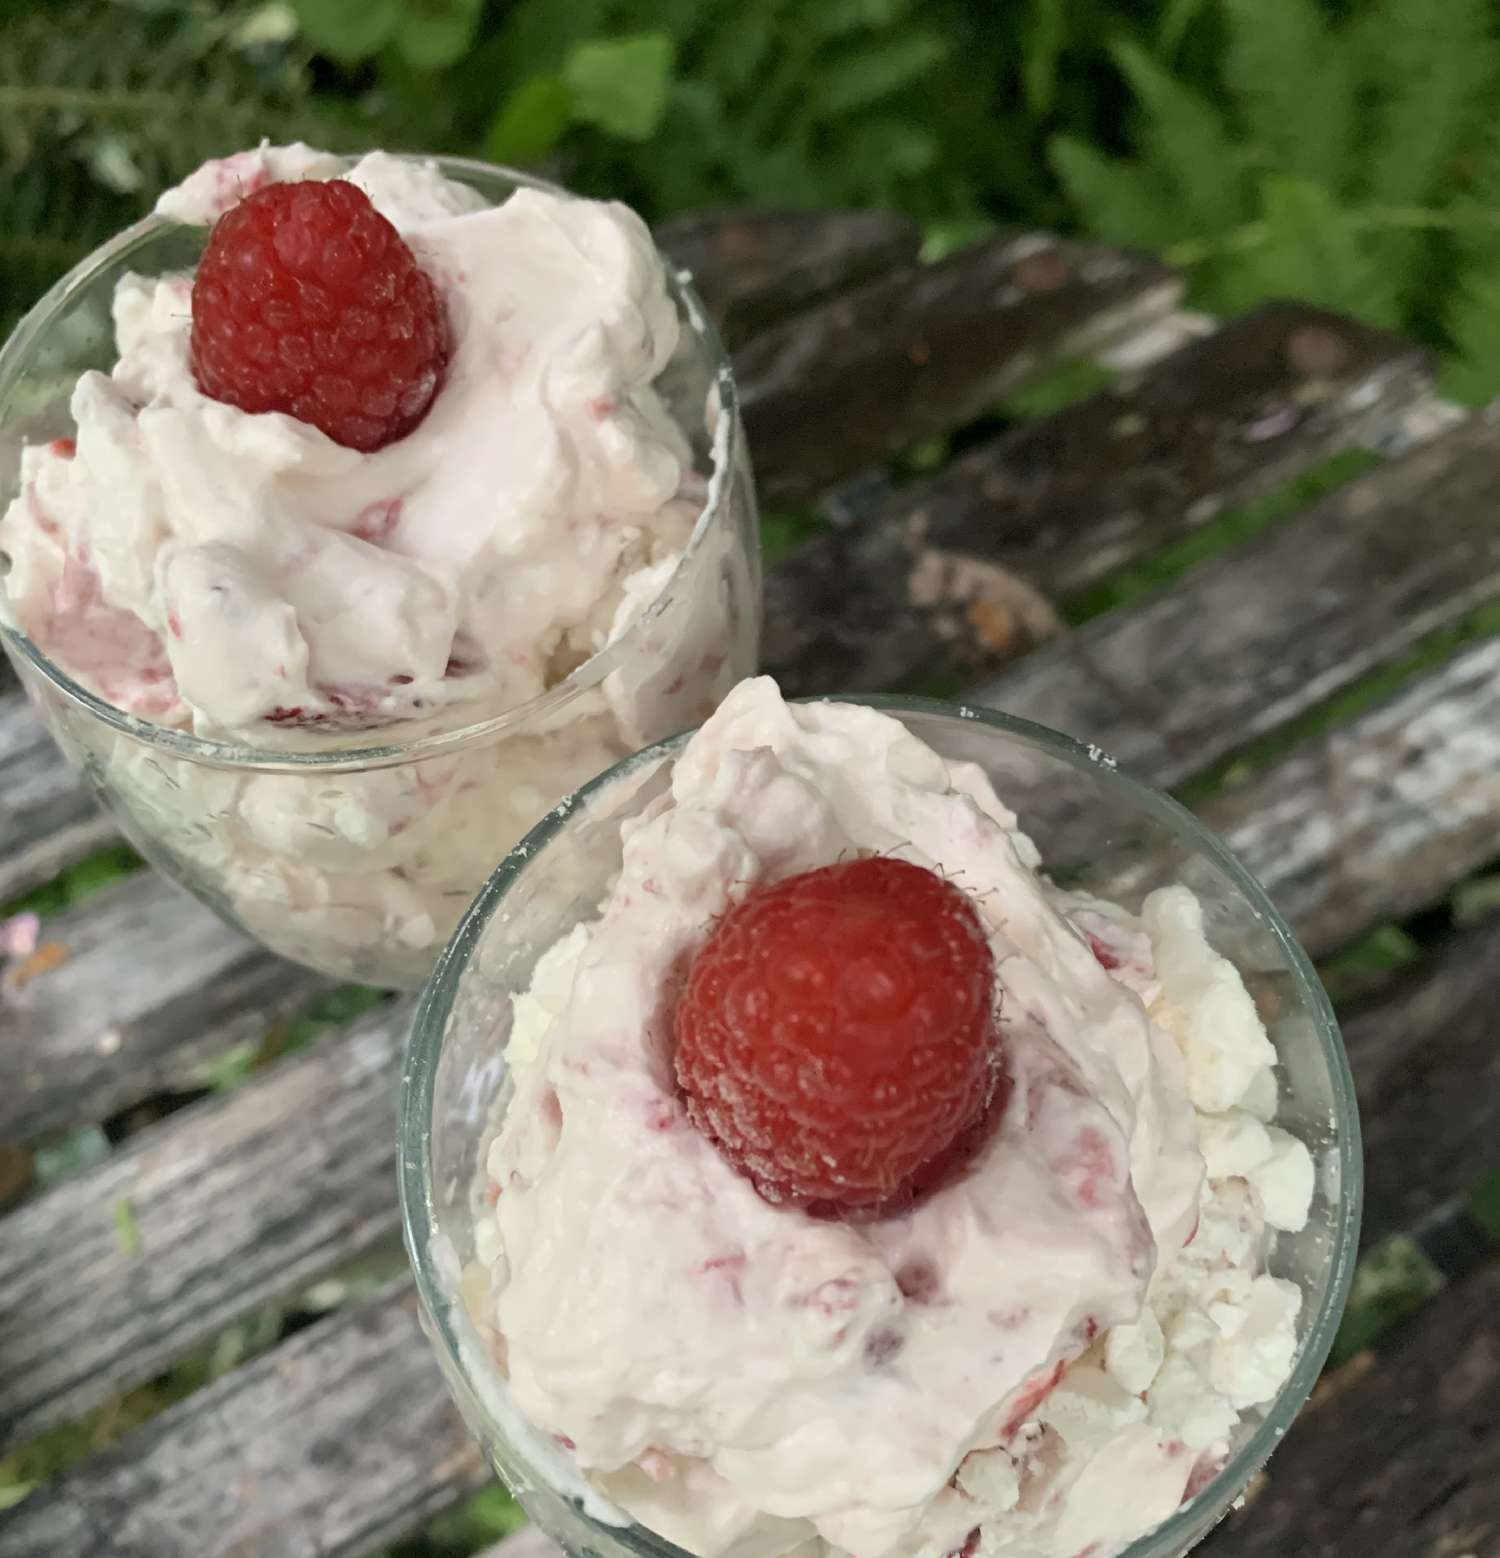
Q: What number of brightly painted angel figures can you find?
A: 0